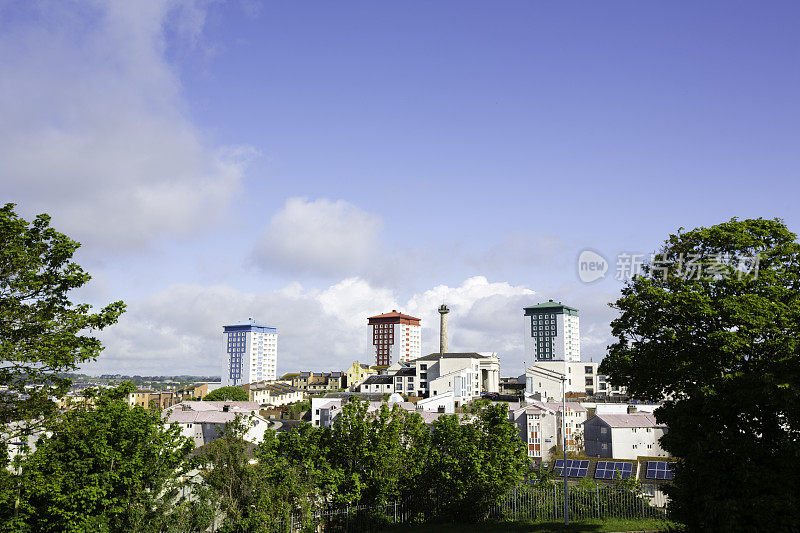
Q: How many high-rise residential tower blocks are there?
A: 3